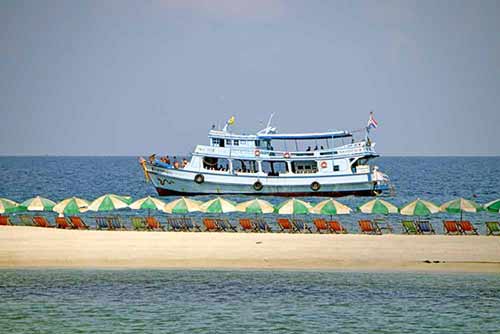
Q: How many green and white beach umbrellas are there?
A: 14